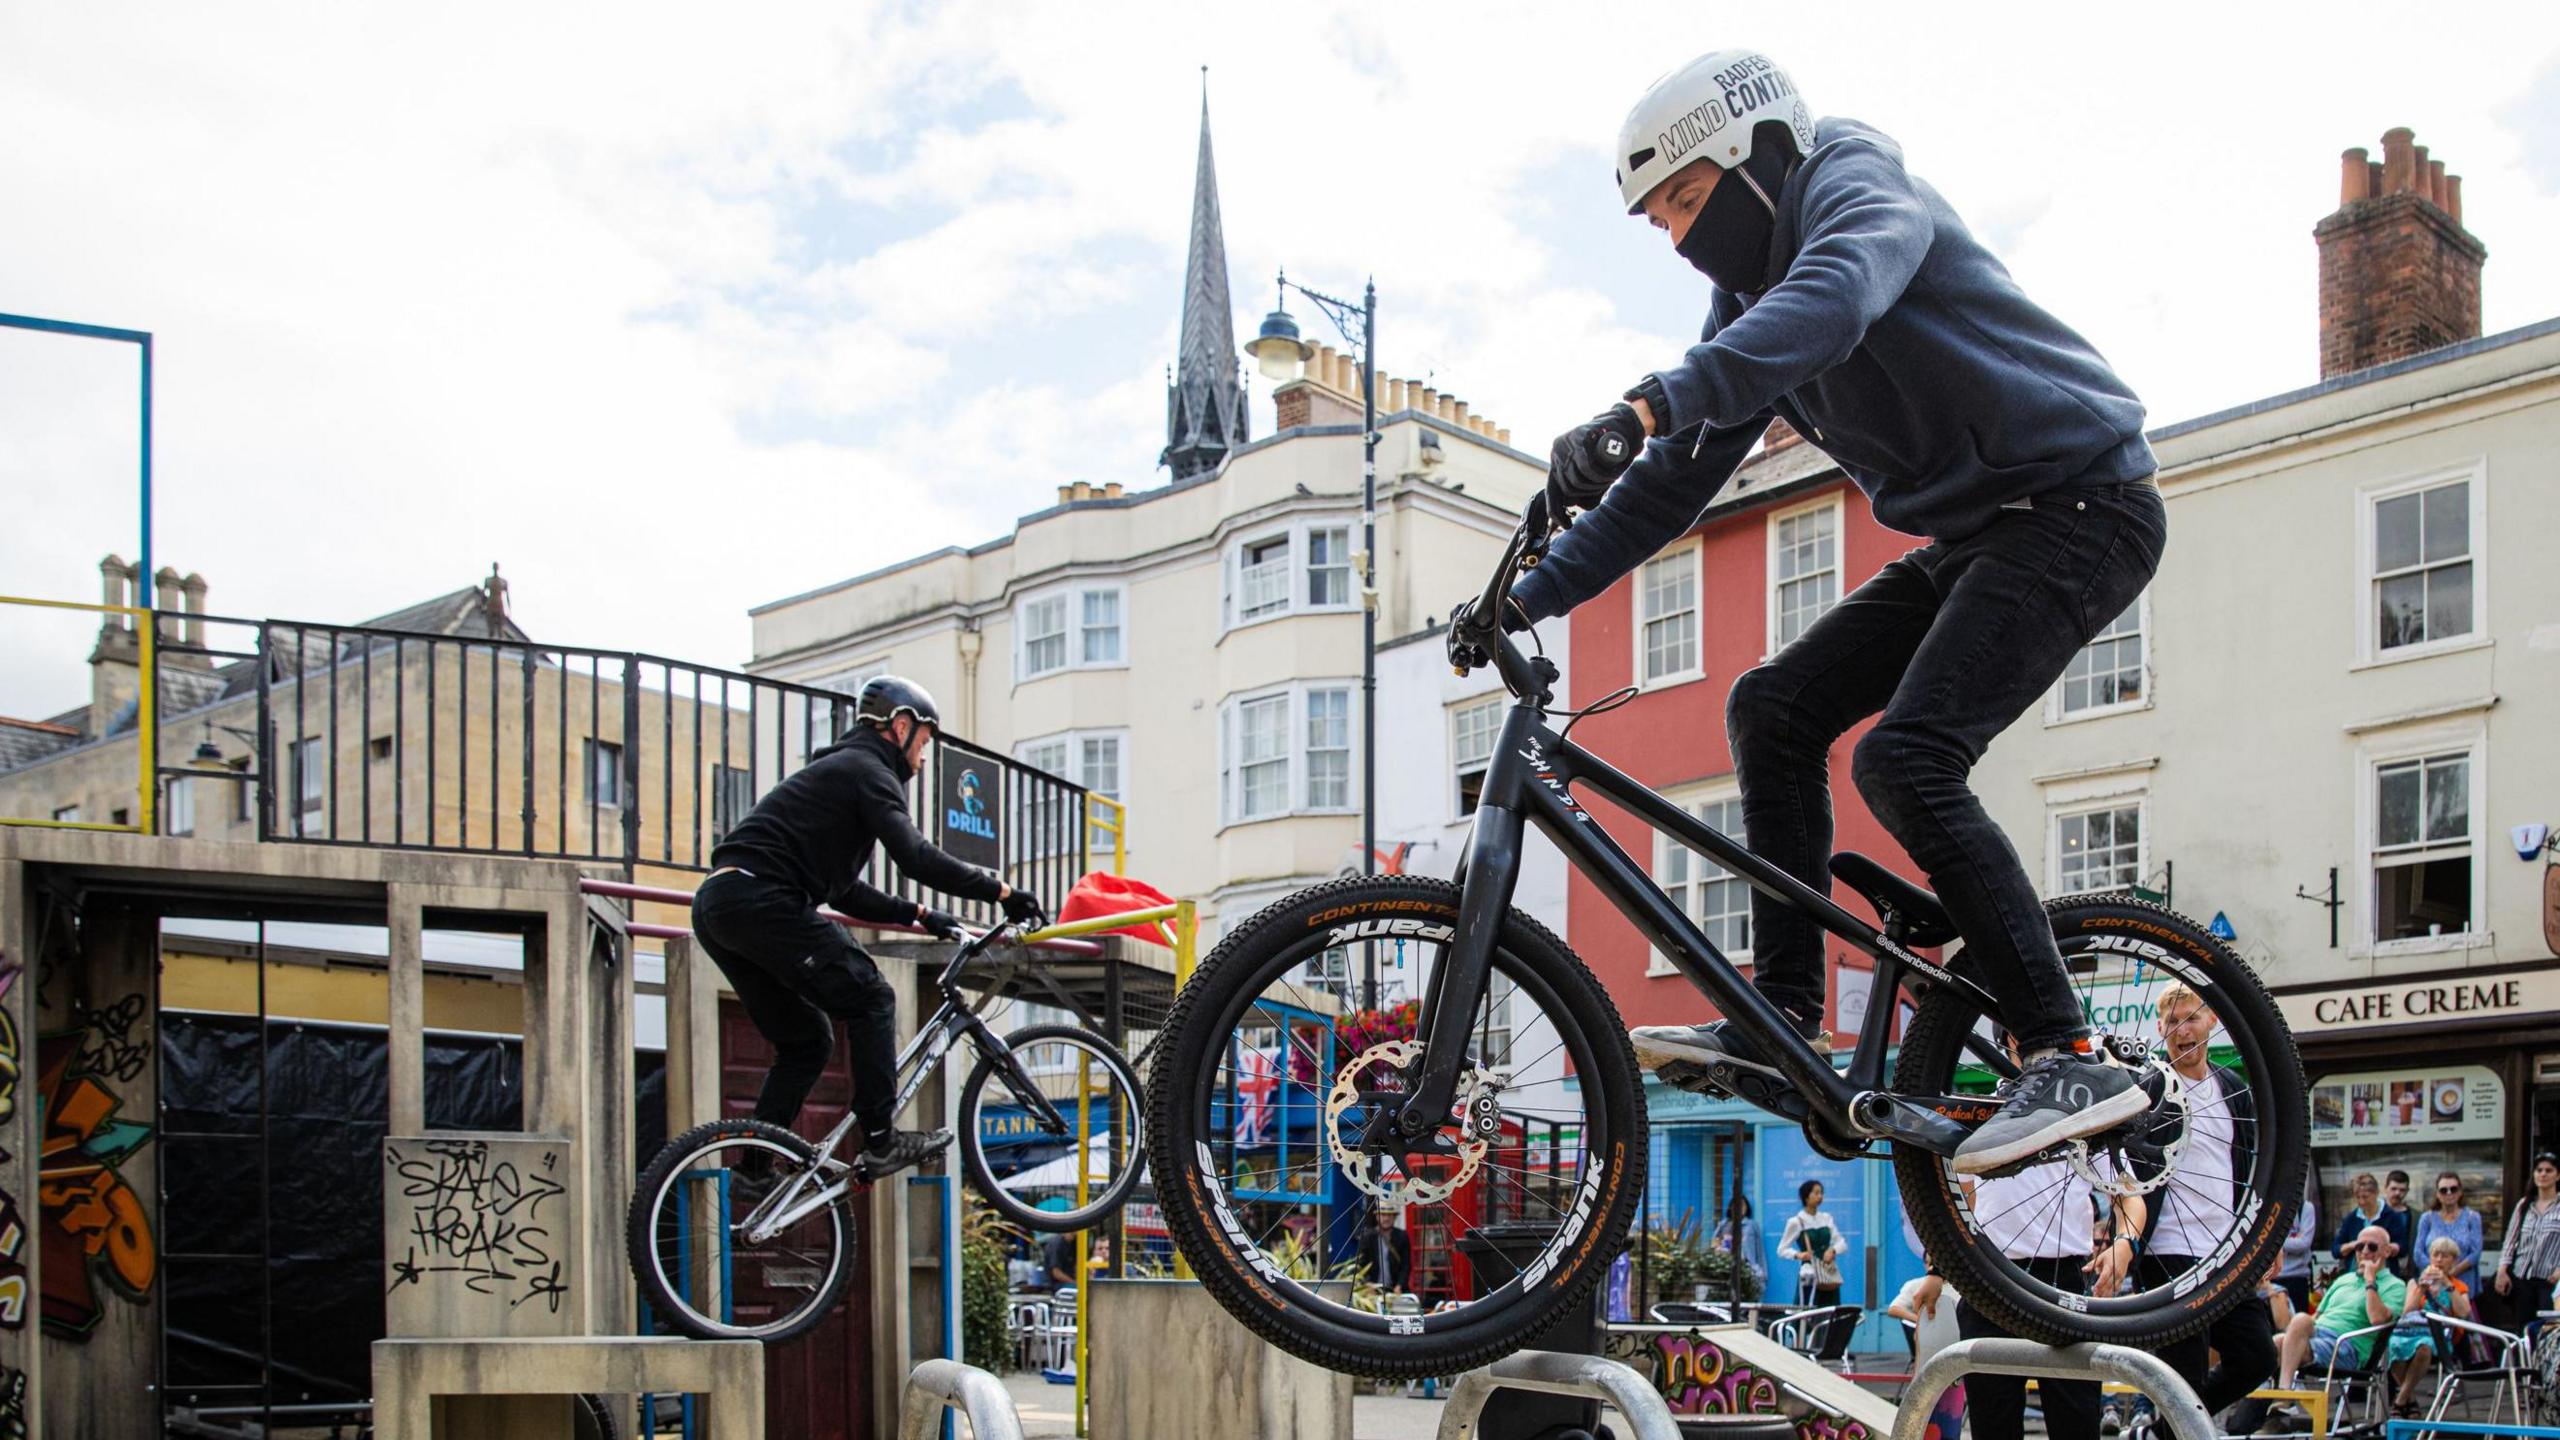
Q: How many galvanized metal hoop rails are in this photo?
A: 3